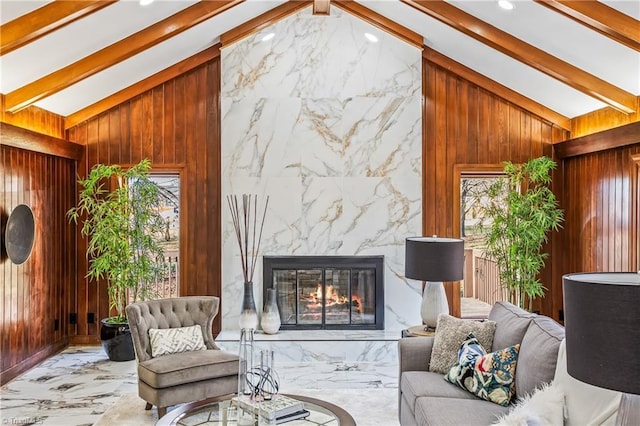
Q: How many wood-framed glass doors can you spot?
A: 2